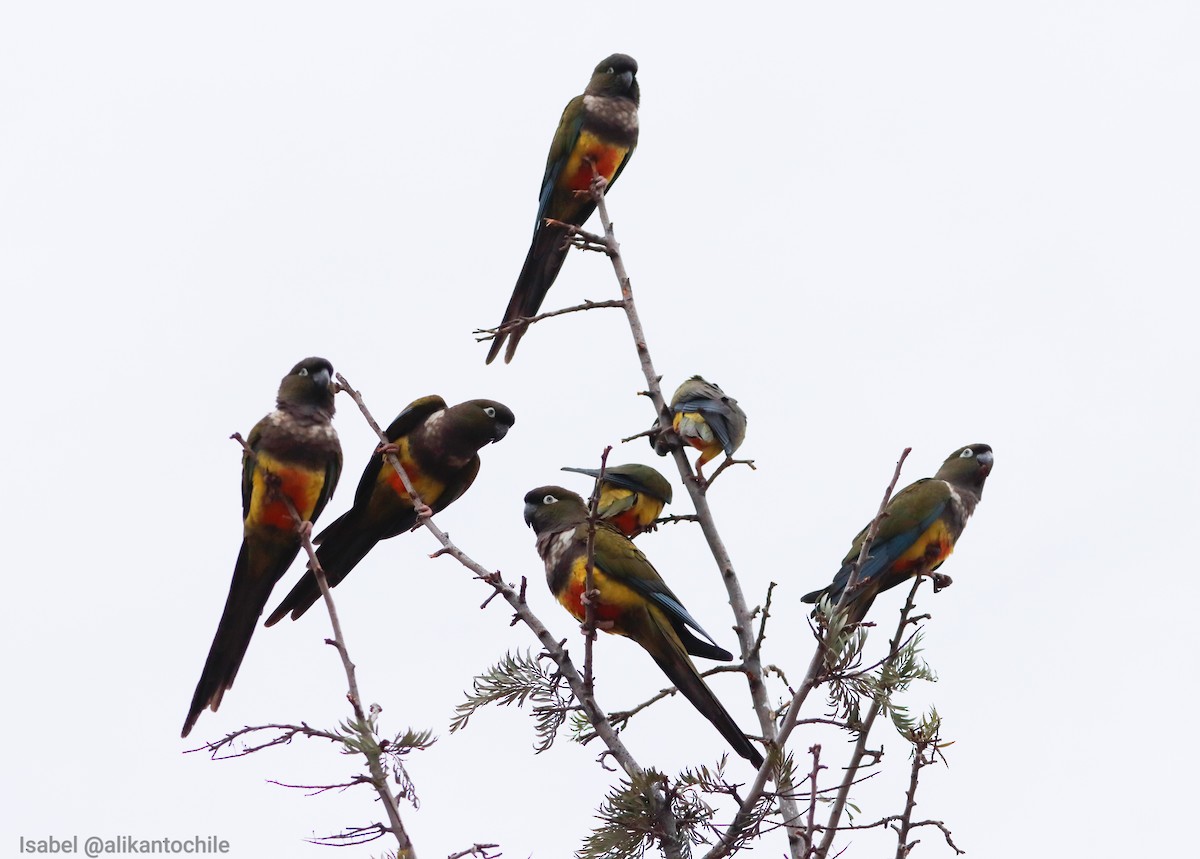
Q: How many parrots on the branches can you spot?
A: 7